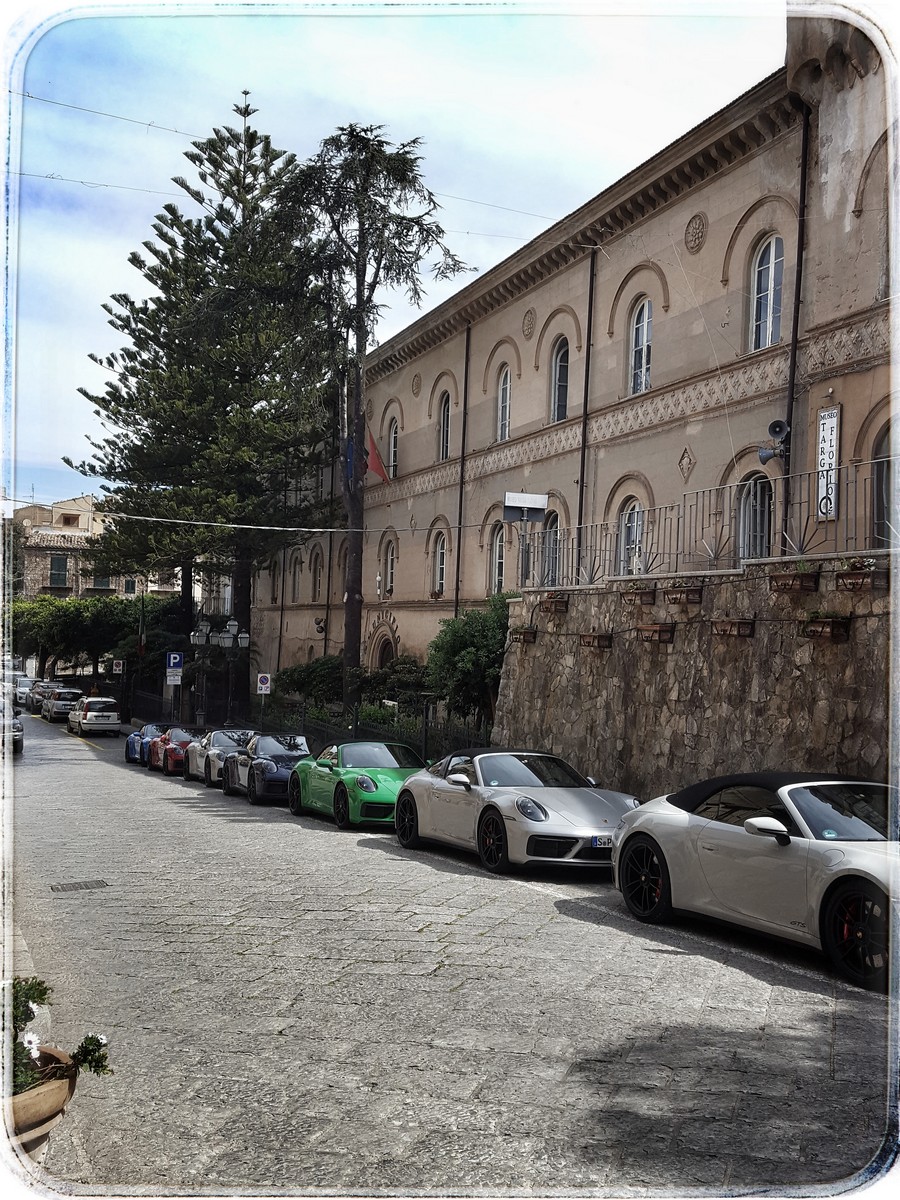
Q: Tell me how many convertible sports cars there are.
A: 7